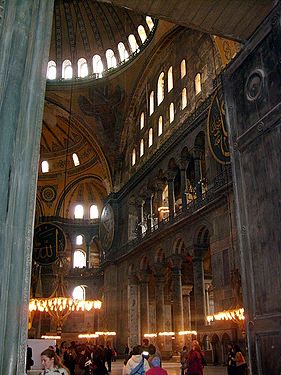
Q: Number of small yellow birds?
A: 0